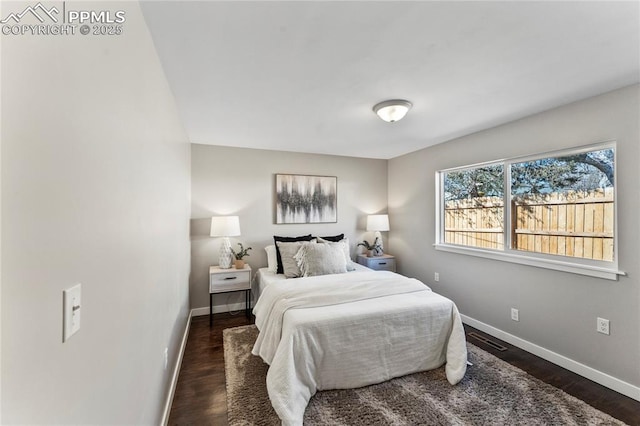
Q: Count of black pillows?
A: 2